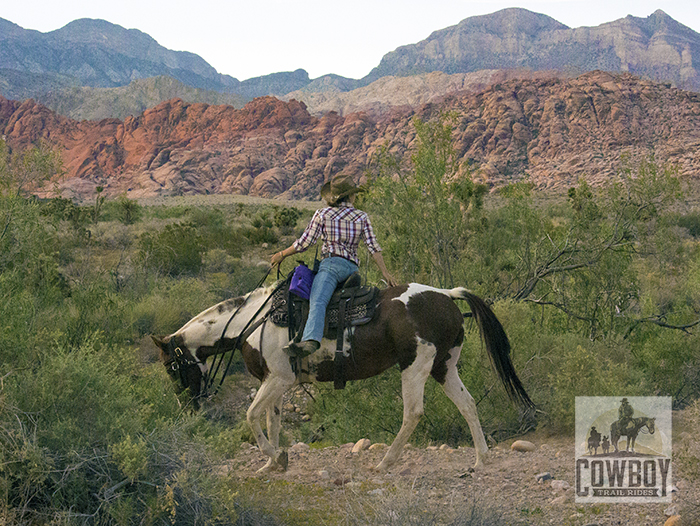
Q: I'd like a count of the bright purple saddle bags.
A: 1